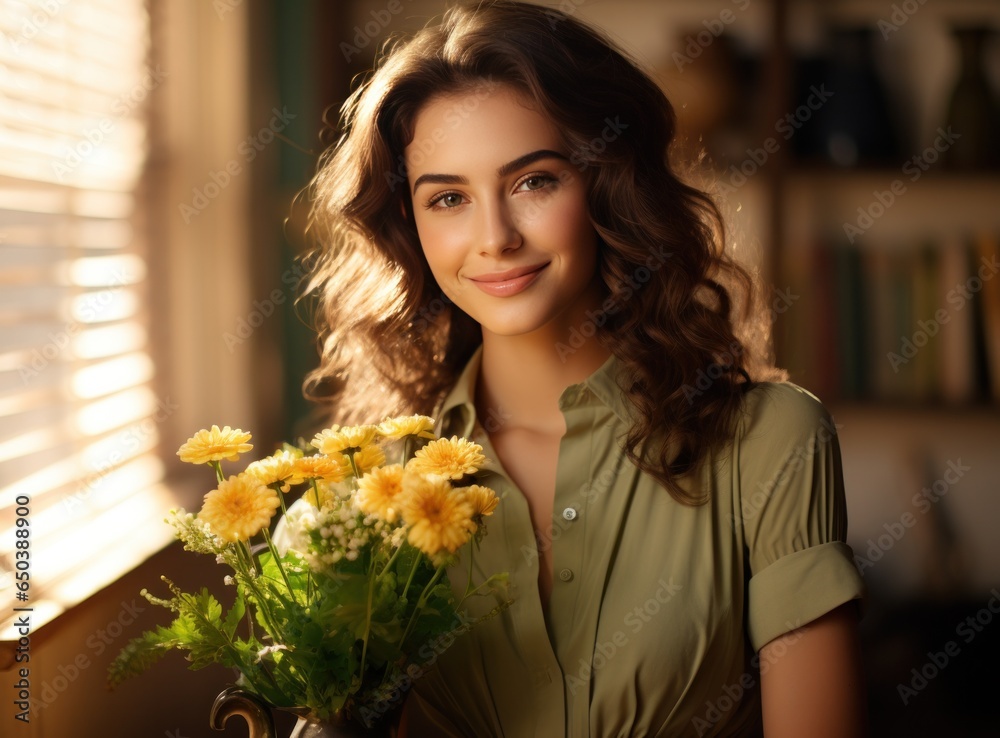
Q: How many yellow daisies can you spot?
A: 11